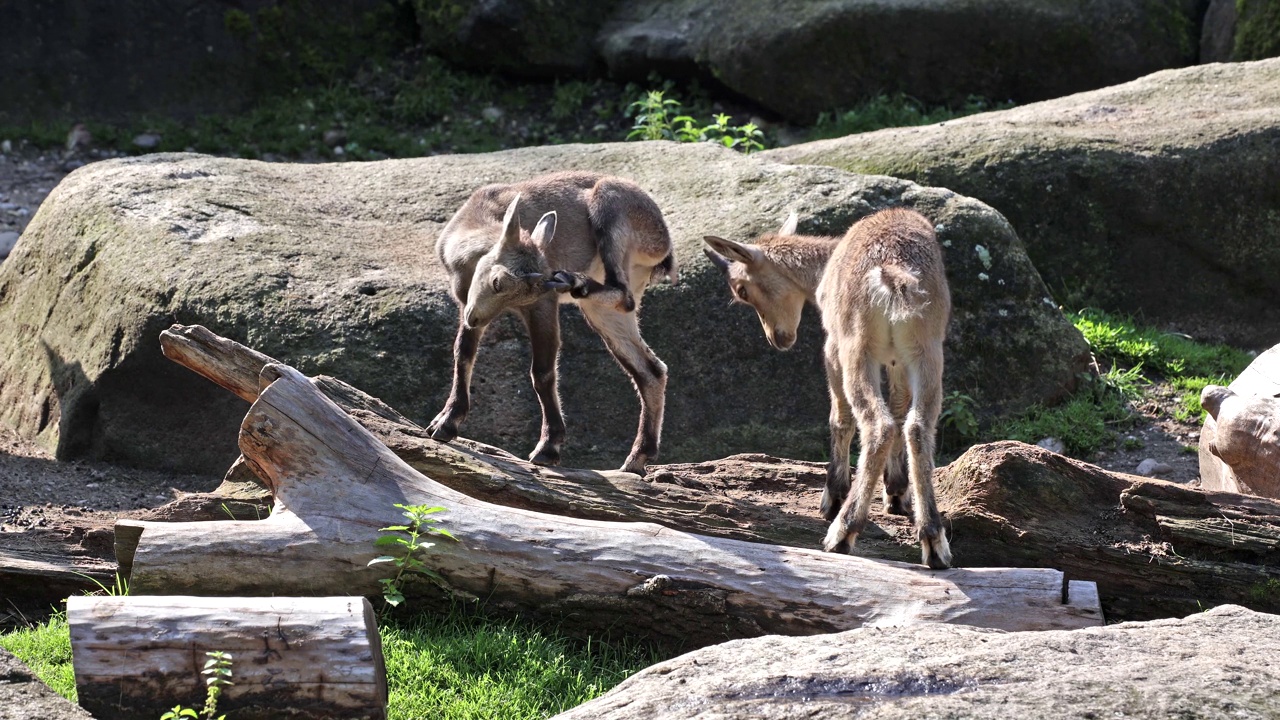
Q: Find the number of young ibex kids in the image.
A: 2